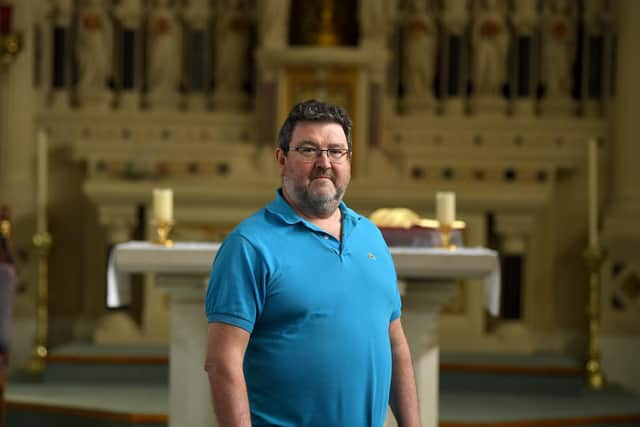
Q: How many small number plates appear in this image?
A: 0